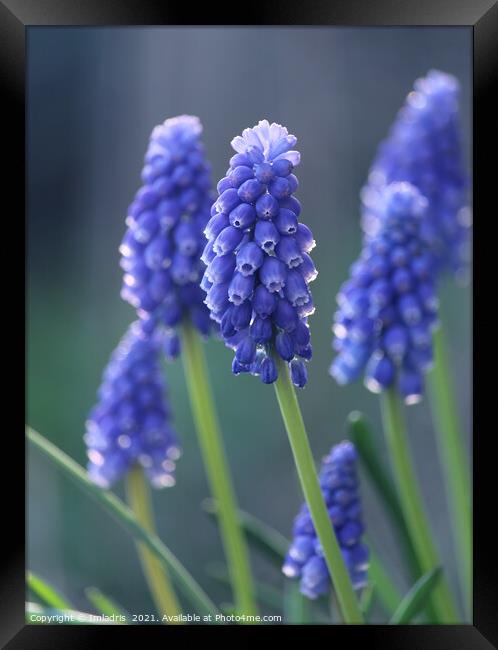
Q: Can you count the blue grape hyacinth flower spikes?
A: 6